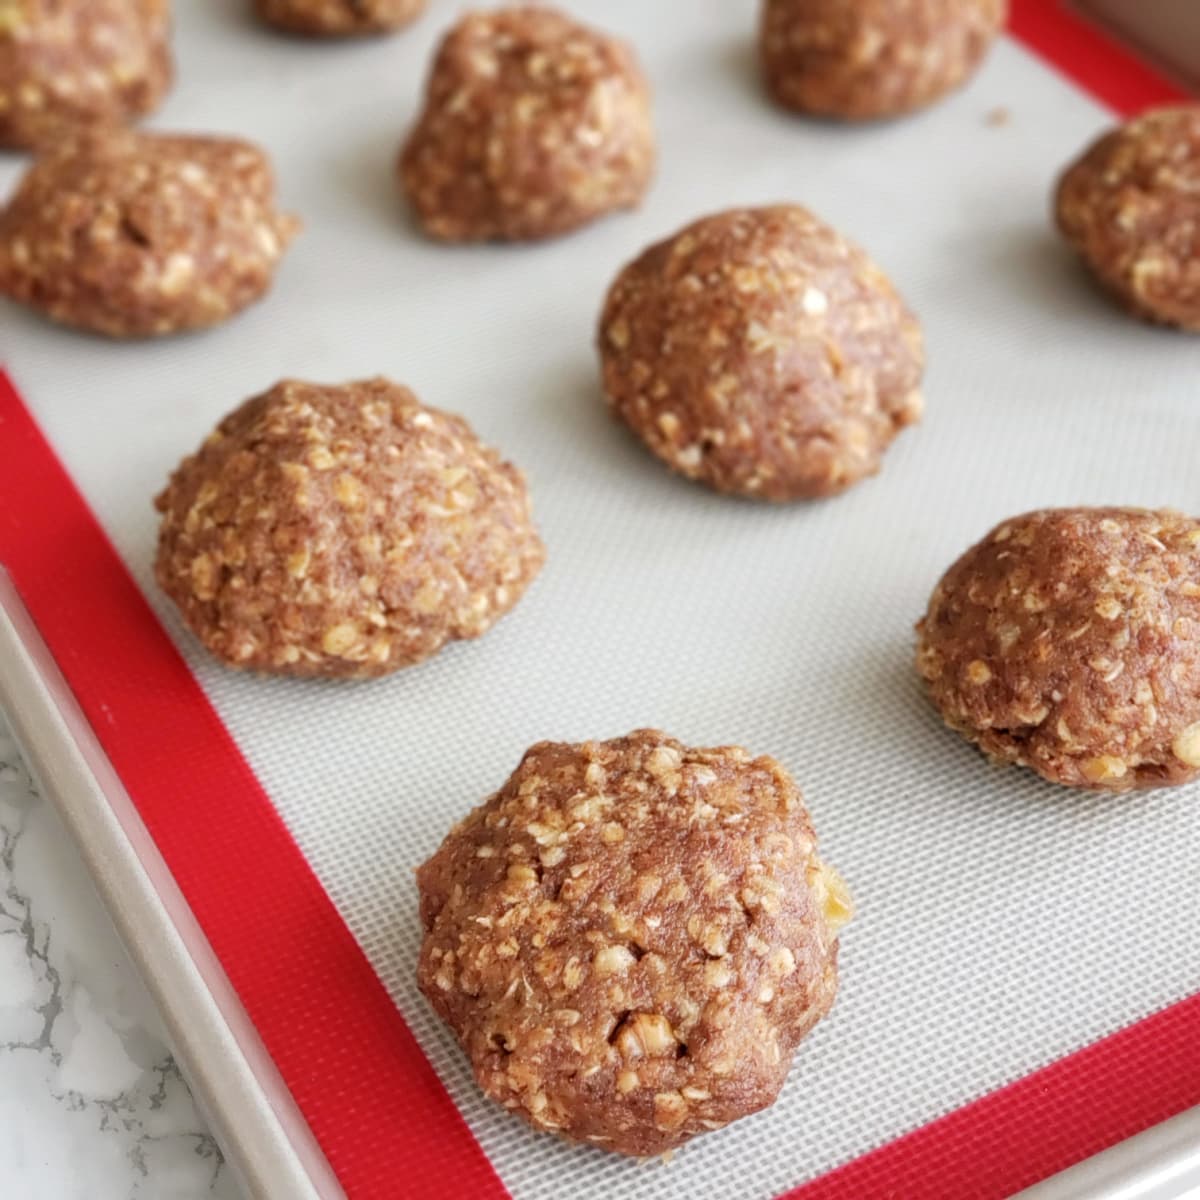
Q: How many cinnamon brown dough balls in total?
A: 10